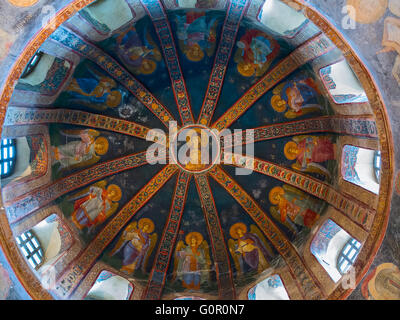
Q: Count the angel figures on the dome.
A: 12